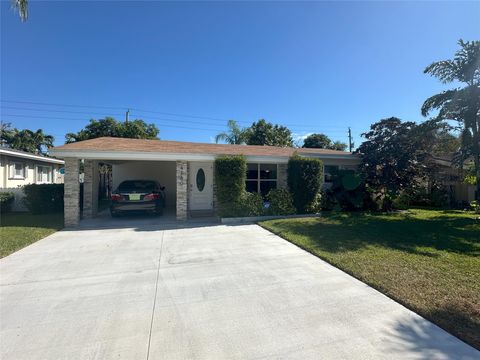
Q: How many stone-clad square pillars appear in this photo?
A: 3